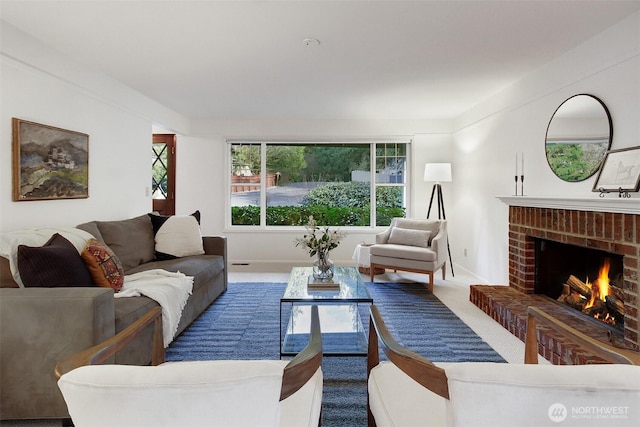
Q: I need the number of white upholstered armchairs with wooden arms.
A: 2